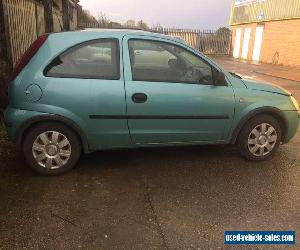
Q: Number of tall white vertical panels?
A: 3